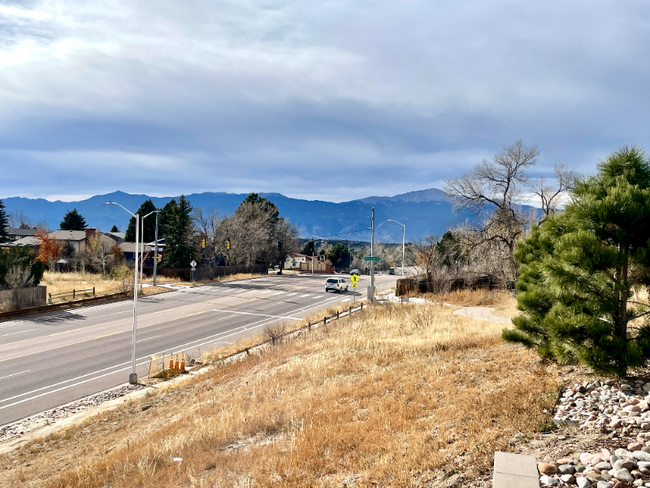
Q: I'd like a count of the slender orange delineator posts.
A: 3